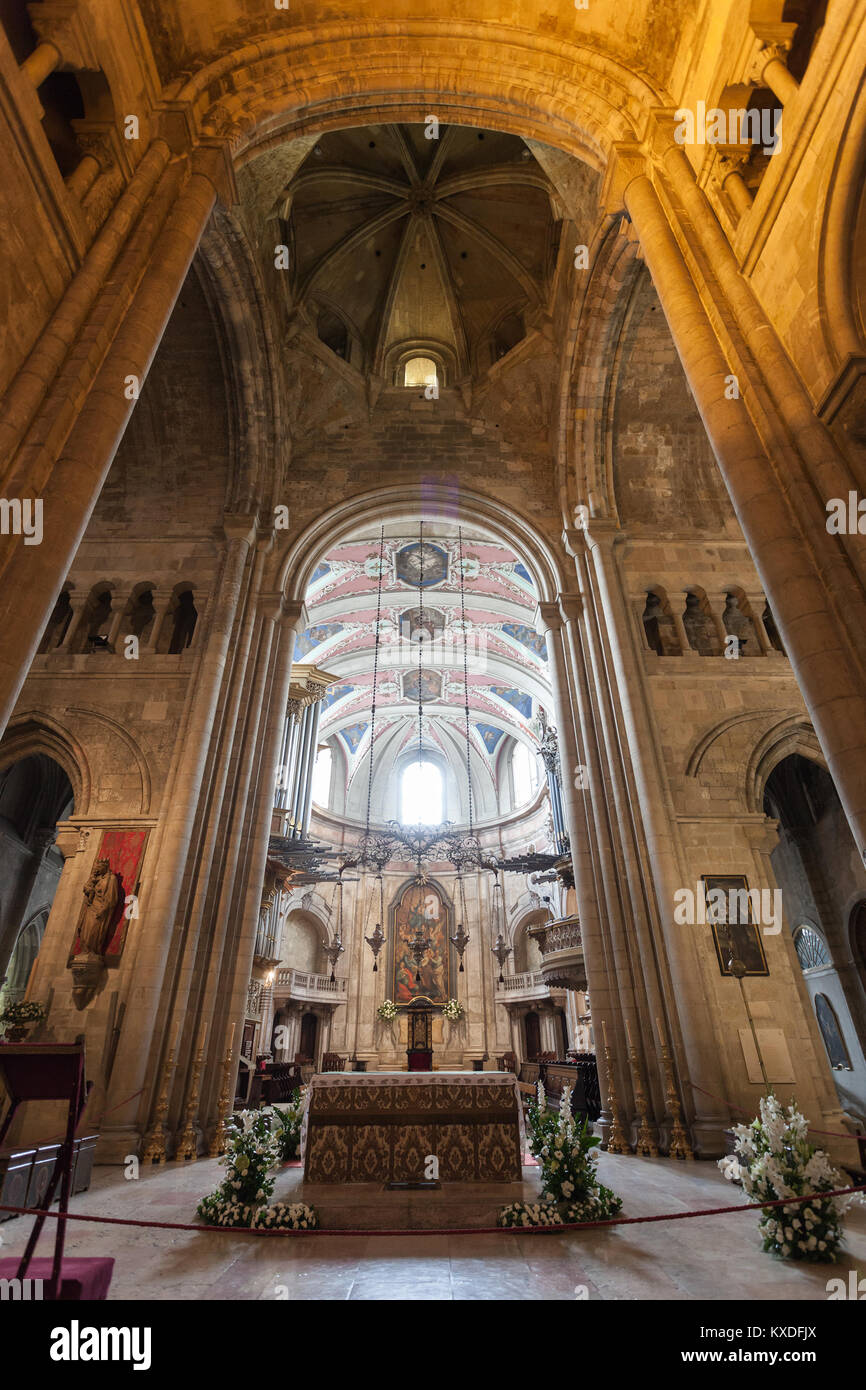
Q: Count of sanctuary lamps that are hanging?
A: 5